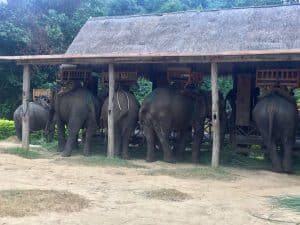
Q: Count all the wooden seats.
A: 5